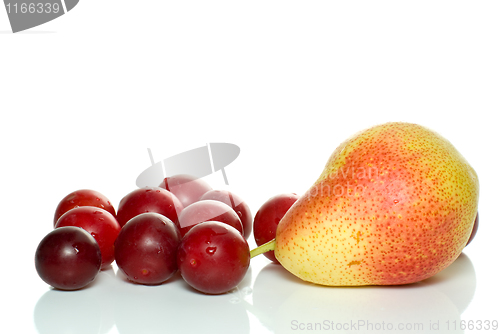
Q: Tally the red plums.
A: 11